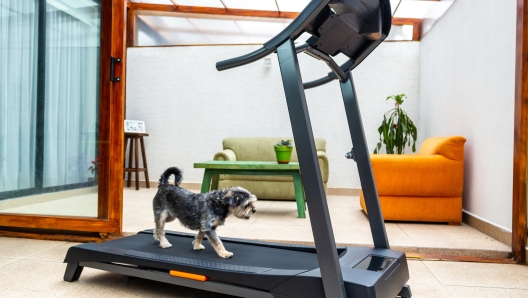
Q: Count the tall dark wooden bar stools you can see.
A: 1